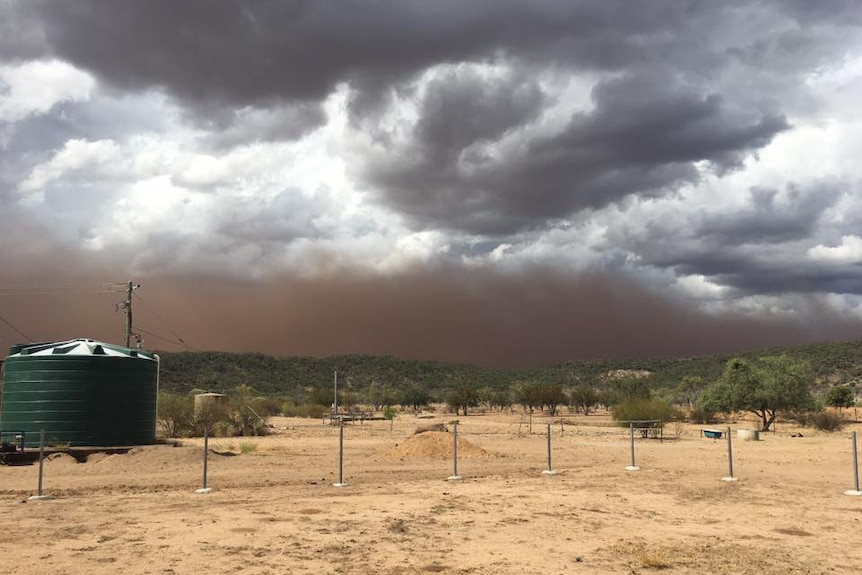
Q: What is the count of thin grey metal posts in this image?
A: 8